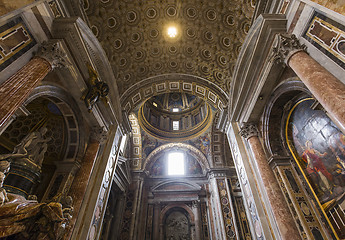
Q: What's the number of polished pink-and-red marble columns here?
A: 4